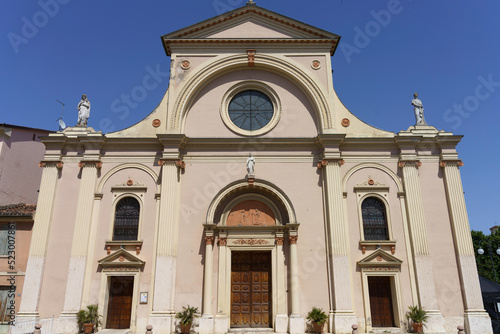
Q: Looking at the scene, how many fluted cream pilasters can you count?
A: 6